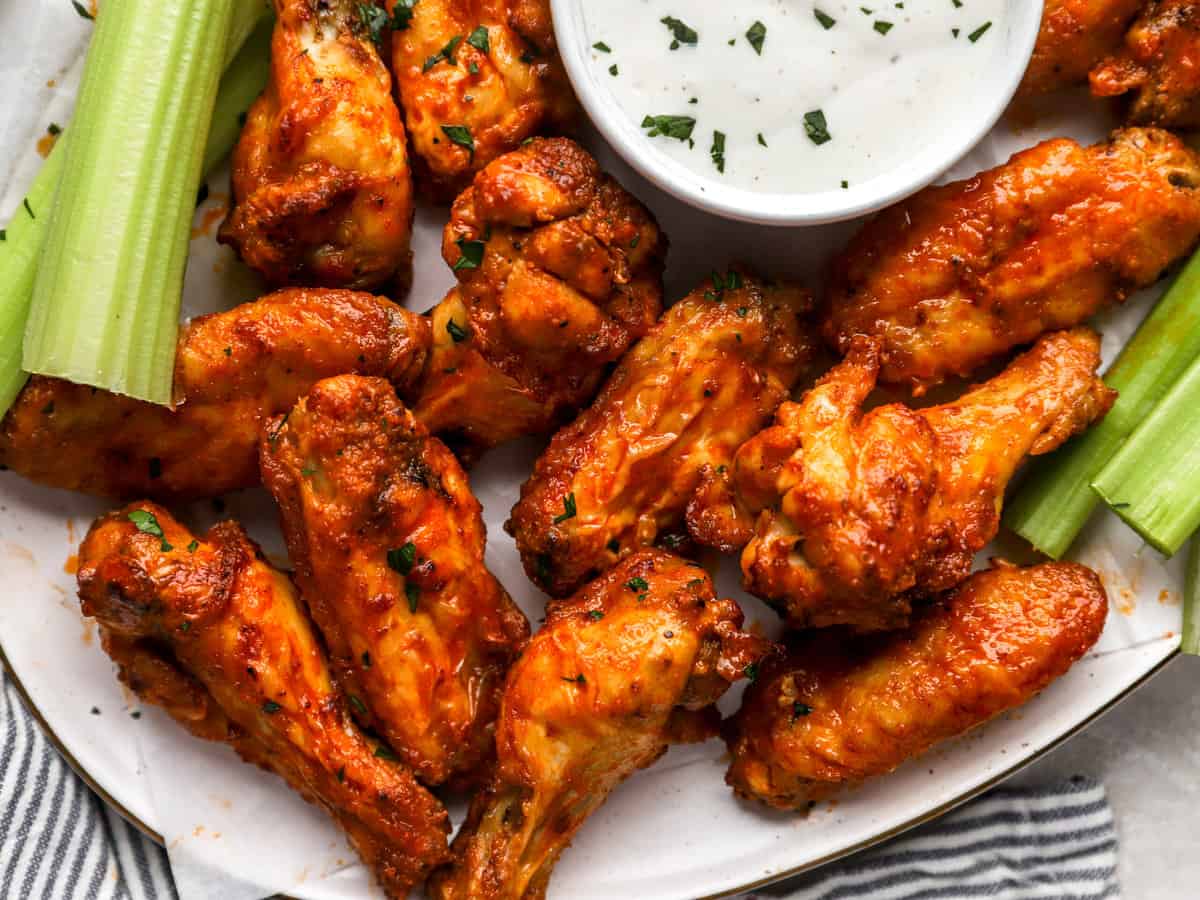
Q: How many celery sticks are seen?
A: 5